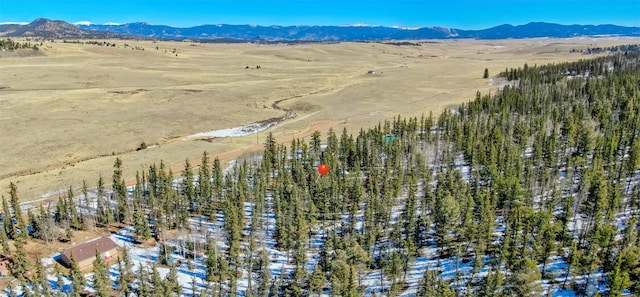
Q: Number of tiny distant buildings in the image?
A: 1